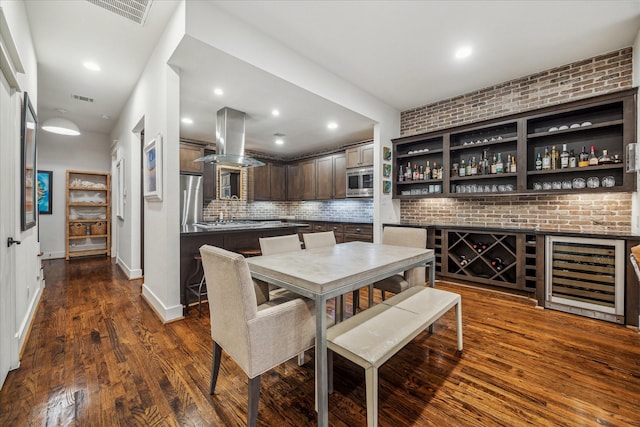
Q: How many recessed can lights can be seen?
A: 7